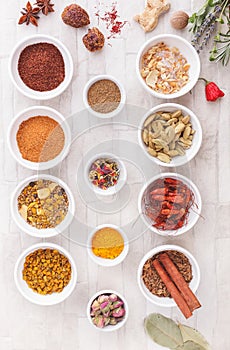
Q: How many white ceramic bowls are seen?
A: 12